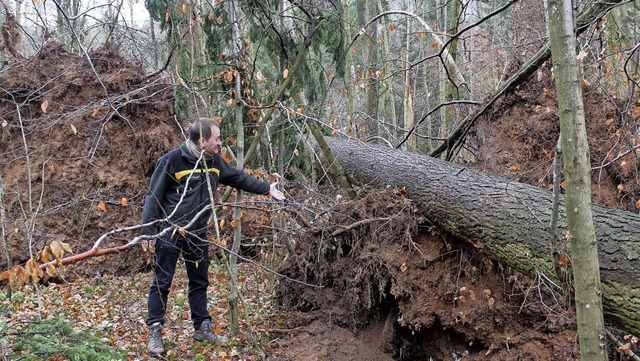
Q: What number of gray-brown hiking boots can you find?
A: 2